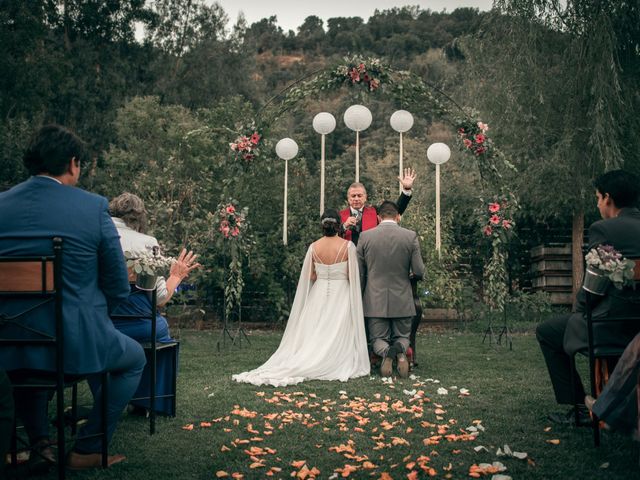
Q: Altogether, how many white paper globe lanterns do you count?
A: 5